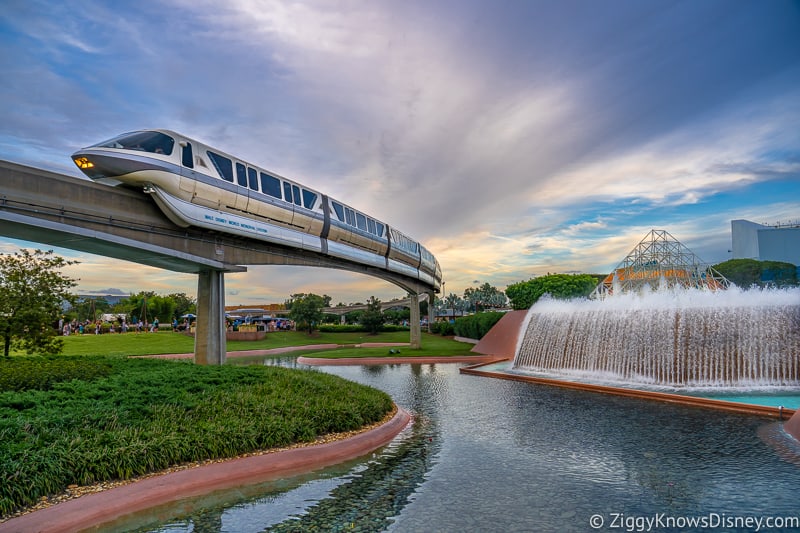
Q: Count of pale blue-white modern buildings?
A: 1